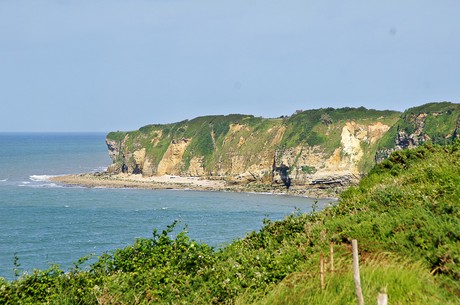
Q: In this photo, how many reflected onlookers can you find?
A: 0